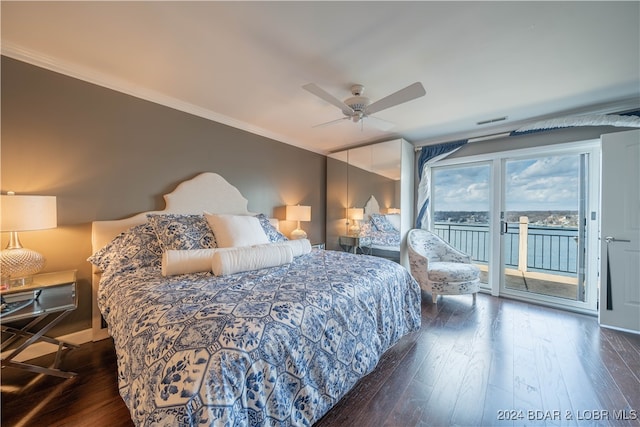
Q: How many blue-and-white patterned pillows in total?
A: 3